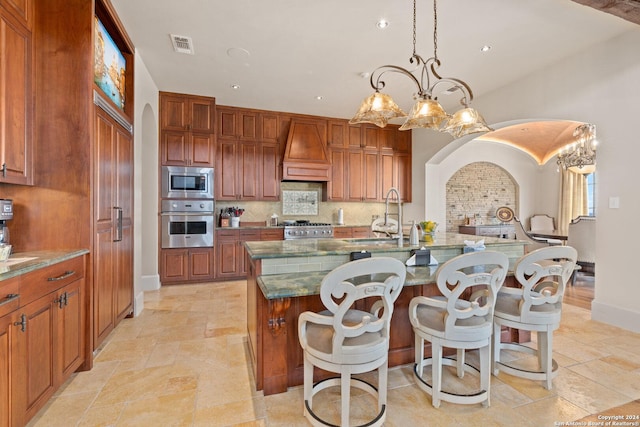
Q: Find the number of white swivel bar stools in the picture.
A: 3